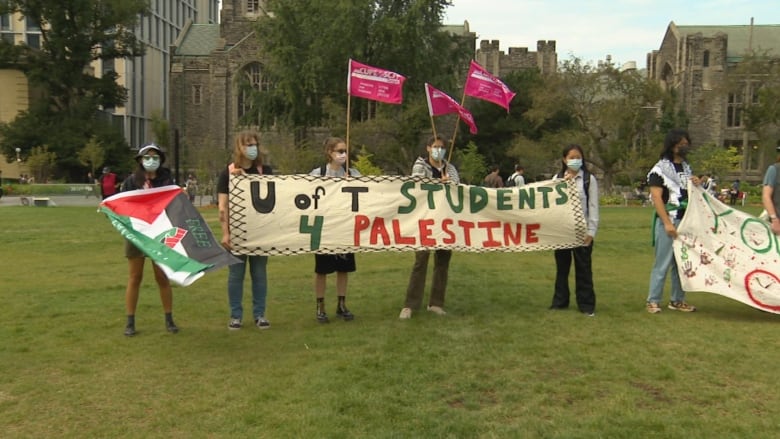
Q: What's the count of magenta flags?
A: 3